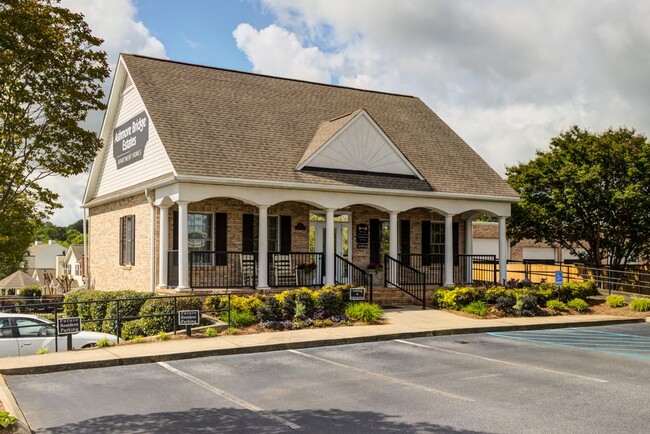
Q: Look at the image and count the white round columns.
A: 8